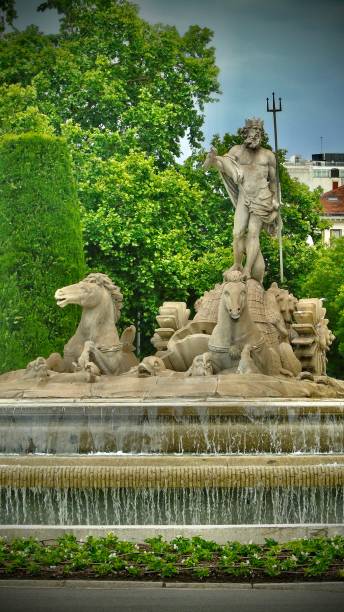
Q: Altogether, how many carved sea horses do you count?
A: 2